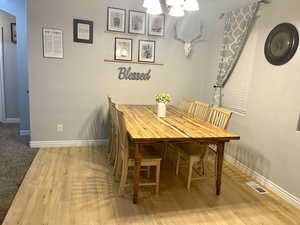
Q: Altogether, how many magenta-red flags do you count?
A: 0